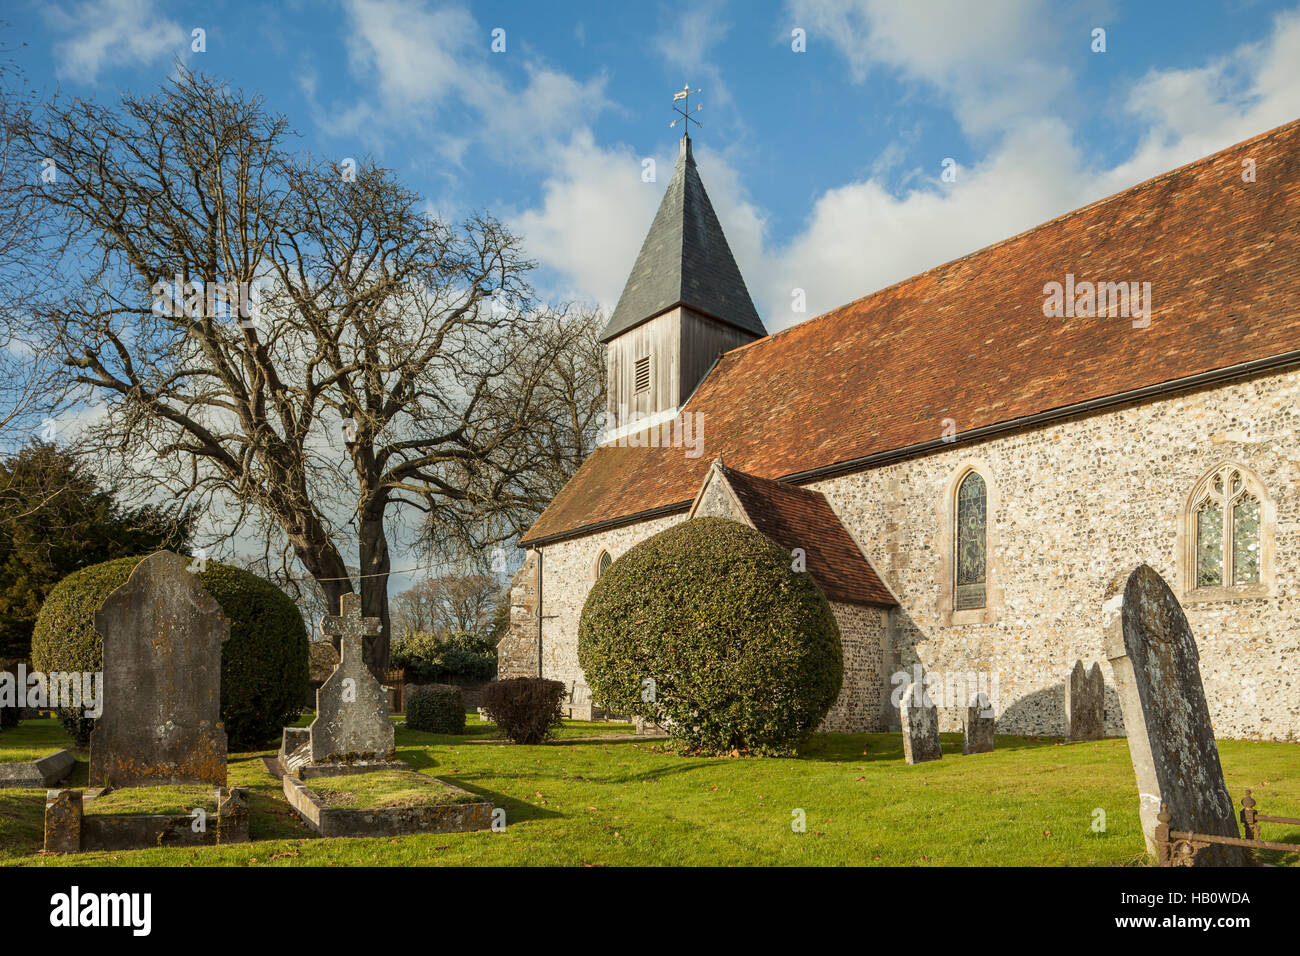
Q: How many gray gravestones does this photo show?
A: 6